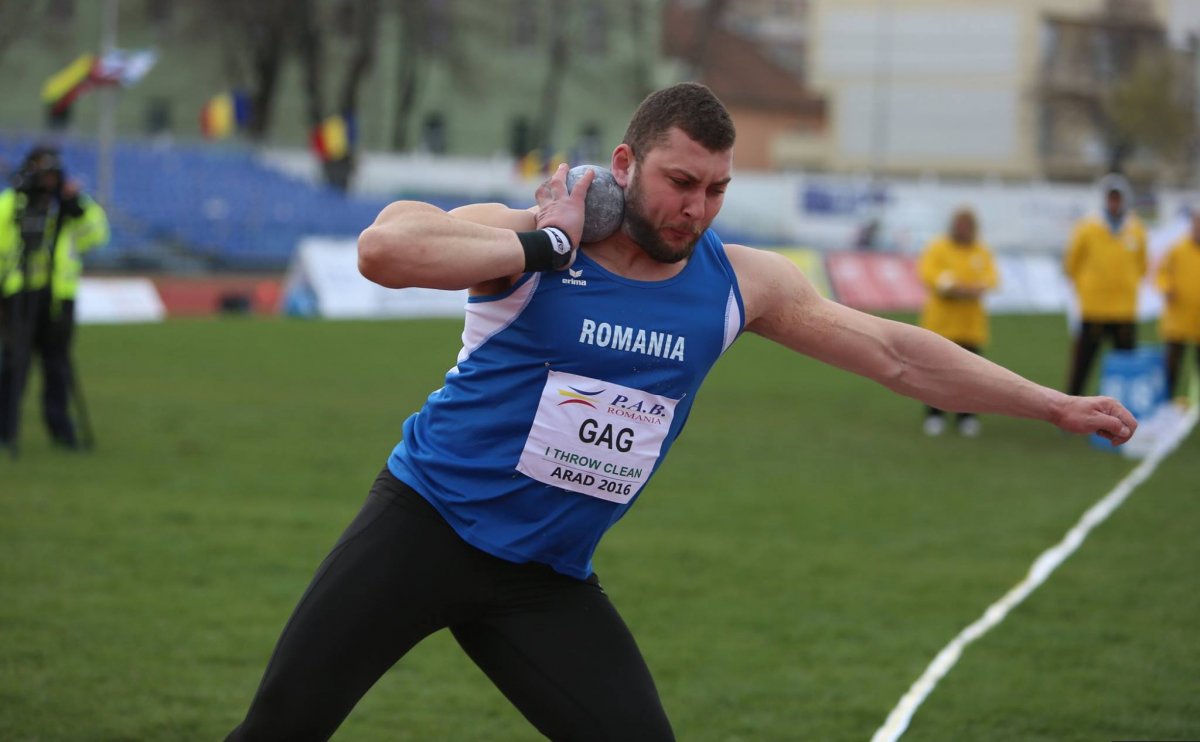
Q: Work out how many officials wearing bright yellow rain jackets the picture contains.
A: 3